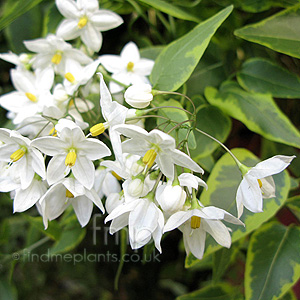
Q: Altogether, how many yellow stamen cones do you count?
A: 15